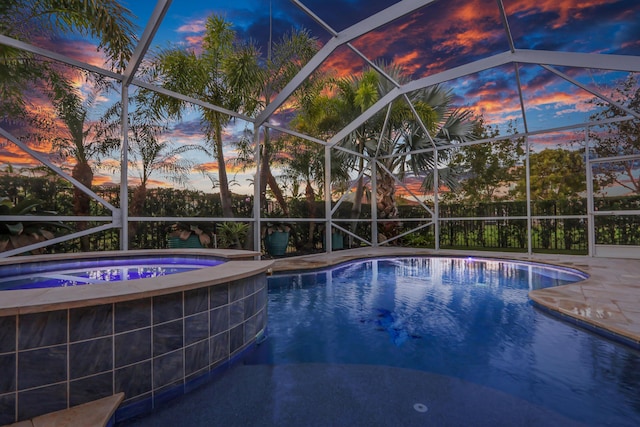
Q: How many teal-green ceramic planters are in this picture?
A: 3